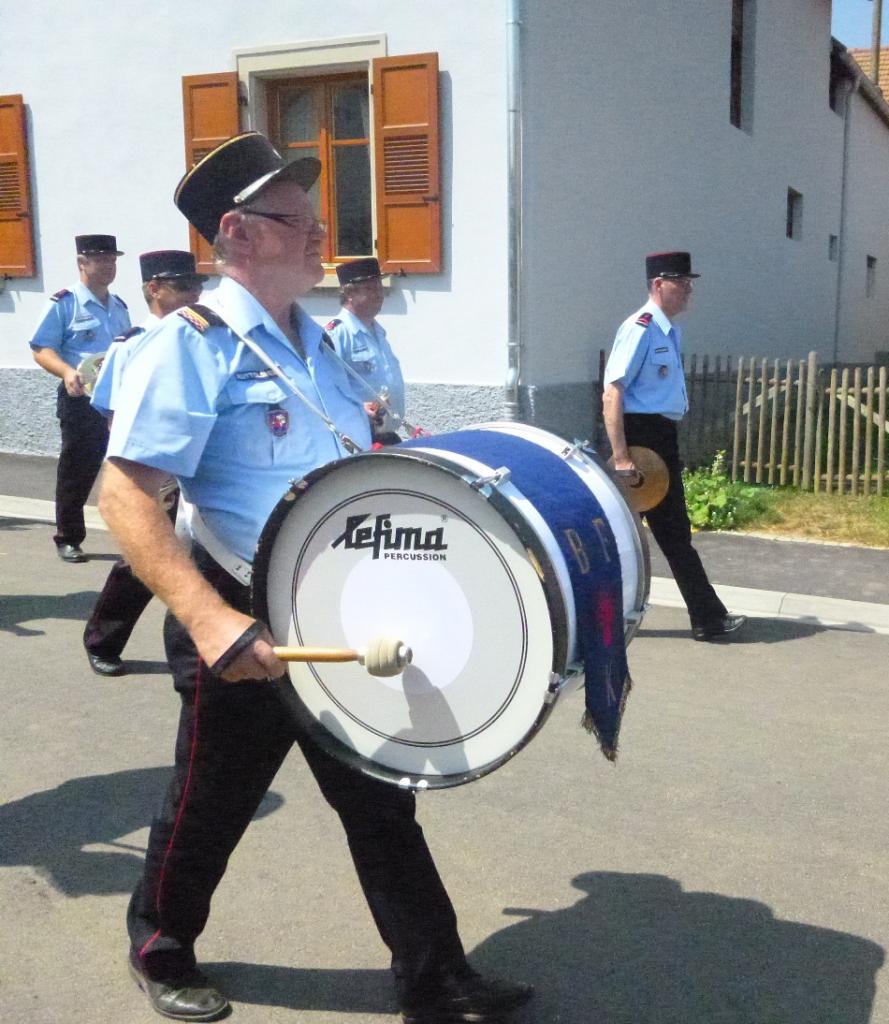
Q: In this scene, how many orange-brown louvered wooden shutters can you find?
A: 3